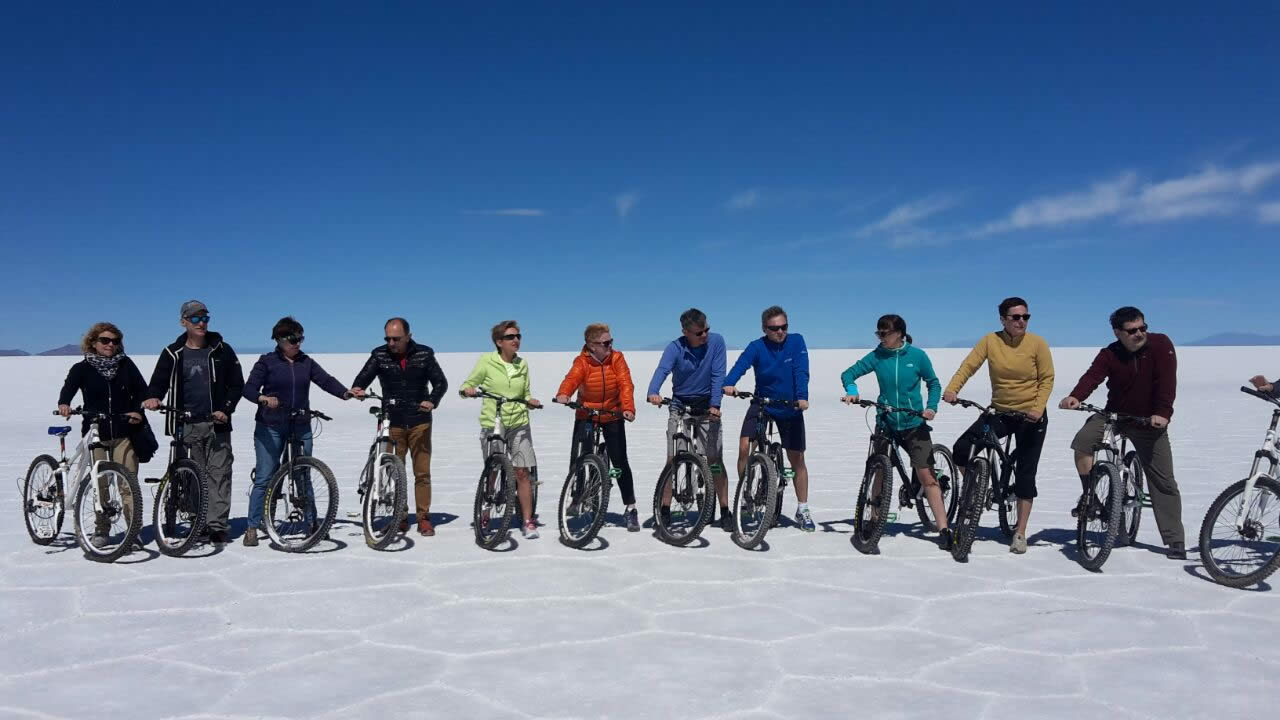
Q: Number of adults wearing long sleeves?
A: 11